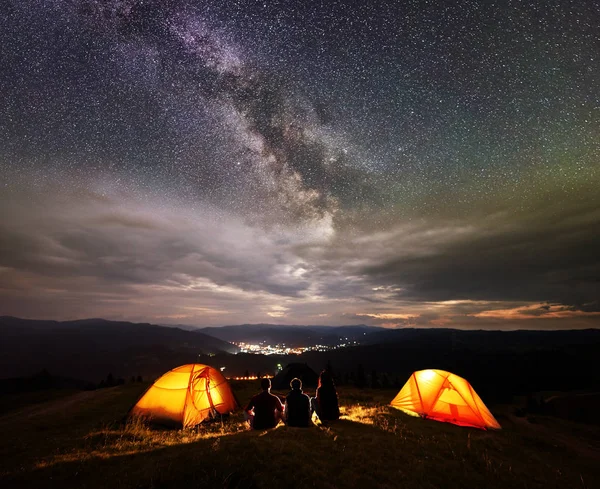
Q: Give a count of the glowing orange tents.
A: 2